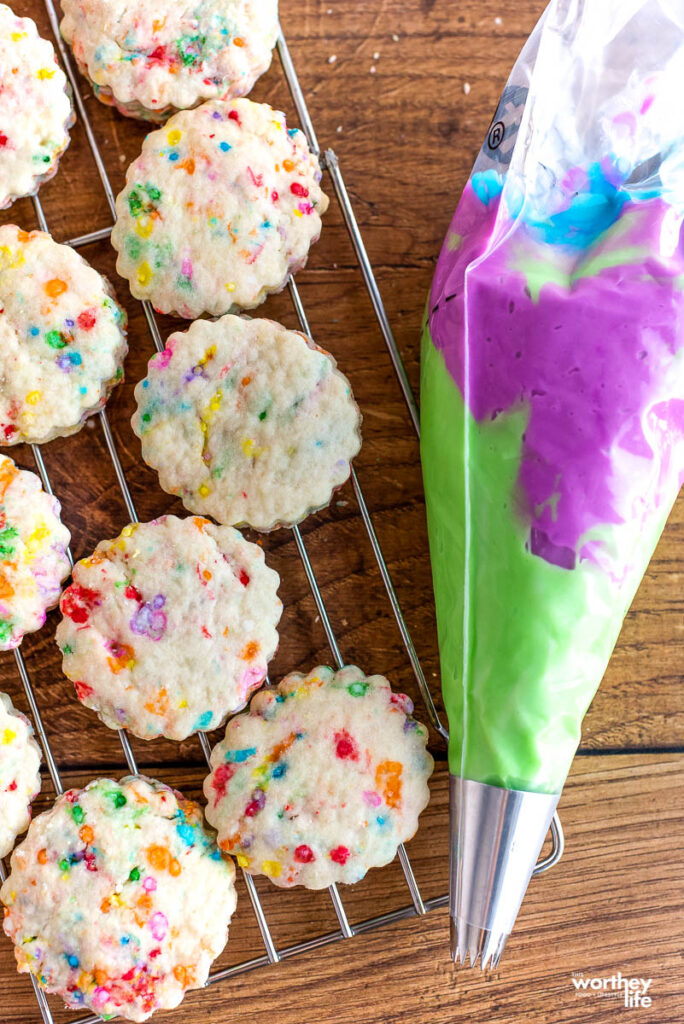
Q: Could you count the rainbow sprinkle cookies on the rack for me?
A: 10